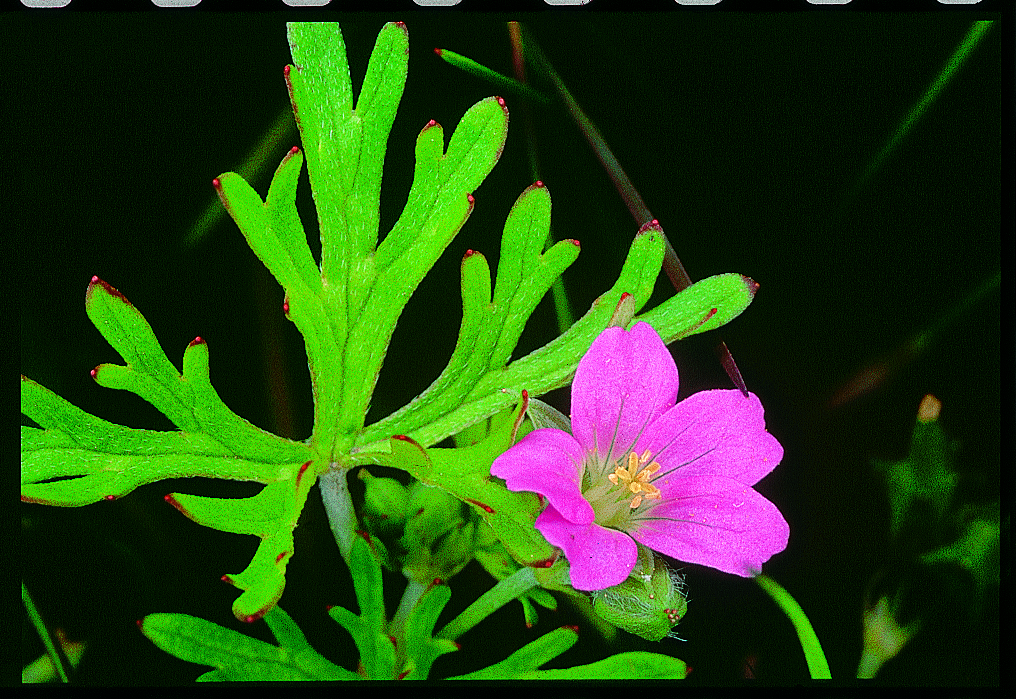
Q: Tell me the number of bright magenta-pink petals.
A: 5